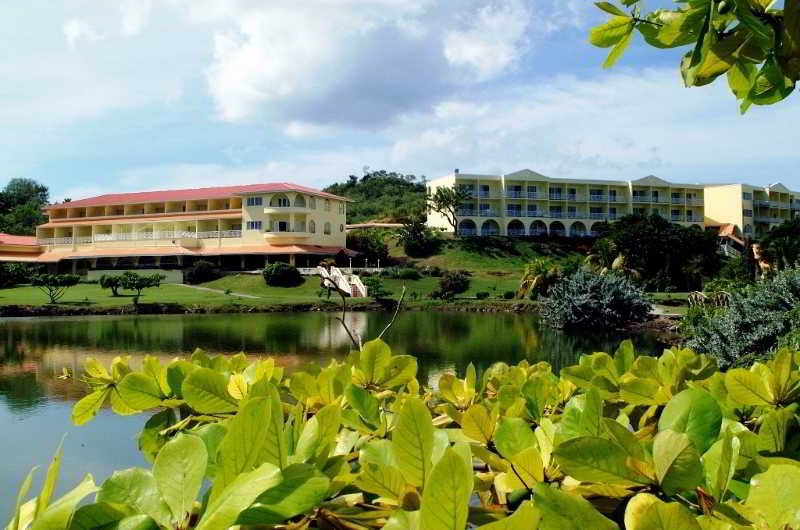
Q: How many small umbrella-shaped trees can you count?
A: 3